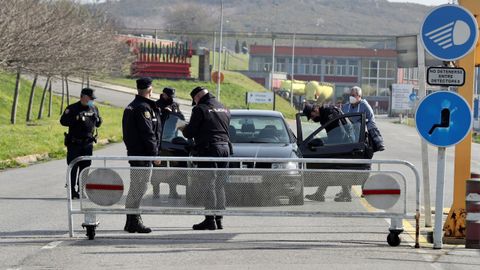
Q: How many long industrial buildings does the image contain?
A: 1